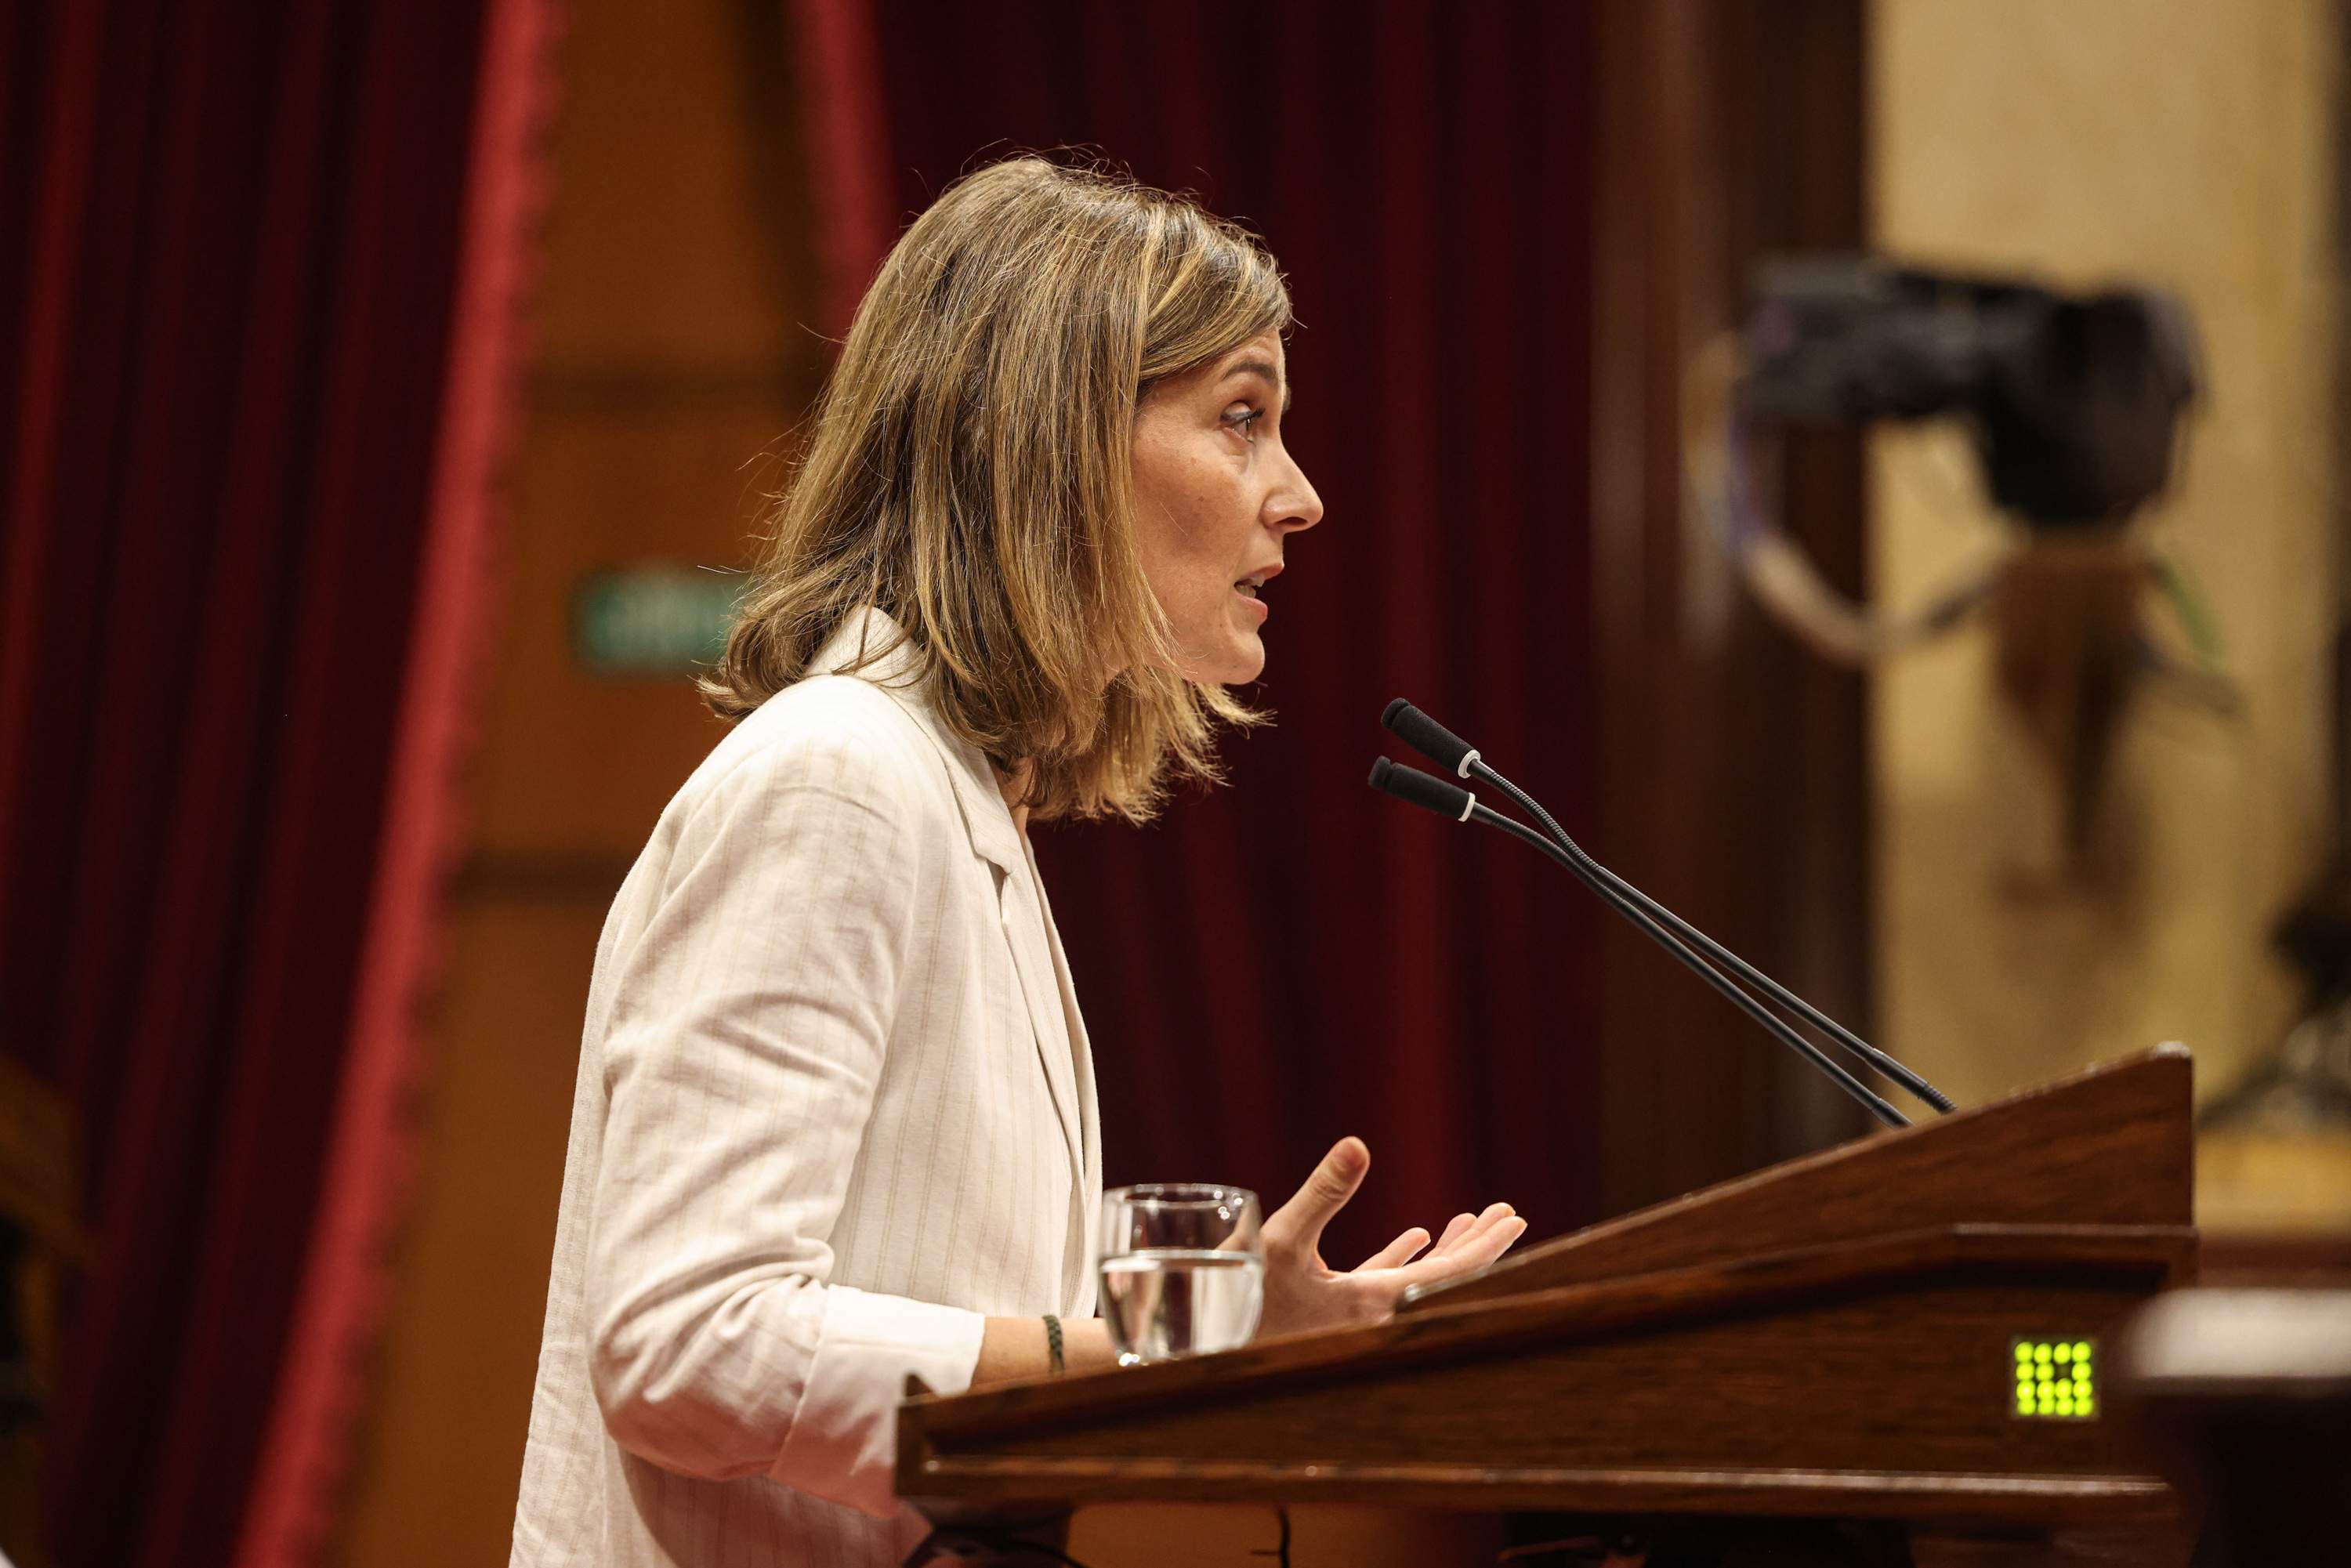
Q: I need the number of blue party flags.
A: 0